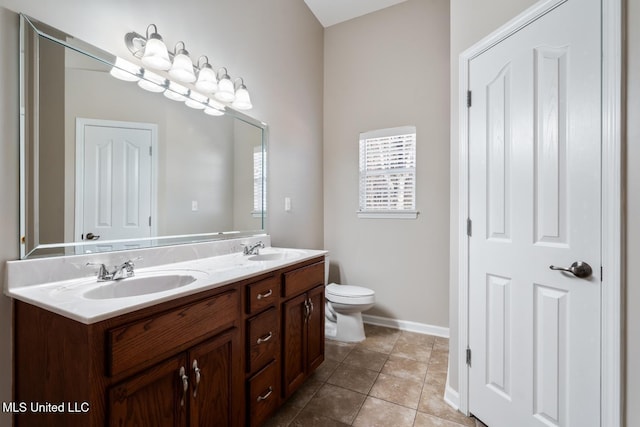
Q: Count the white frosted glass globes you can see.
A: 5